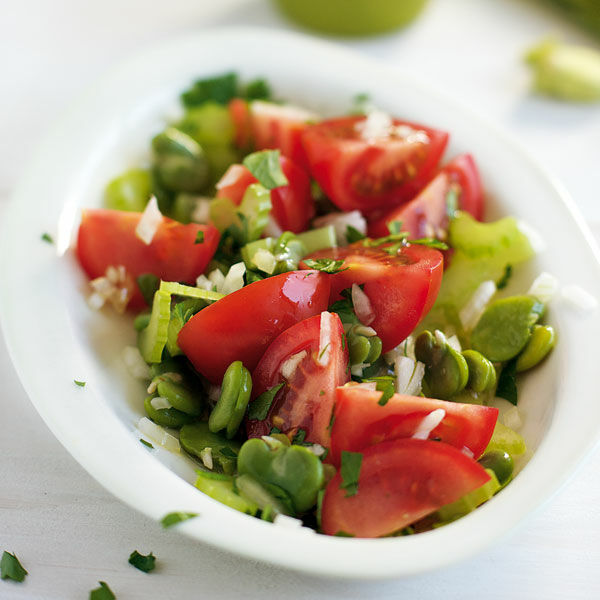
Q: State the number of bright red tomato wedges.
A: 10